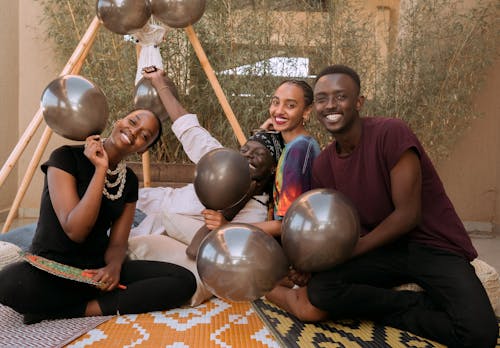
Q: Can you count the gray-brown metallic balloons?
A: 7